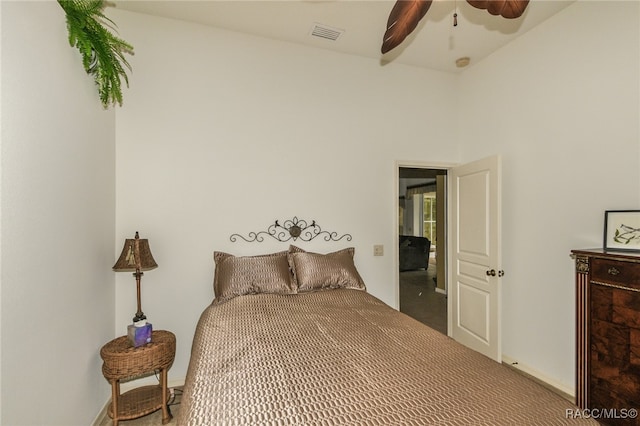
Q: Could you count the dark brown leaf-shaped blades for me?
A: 2